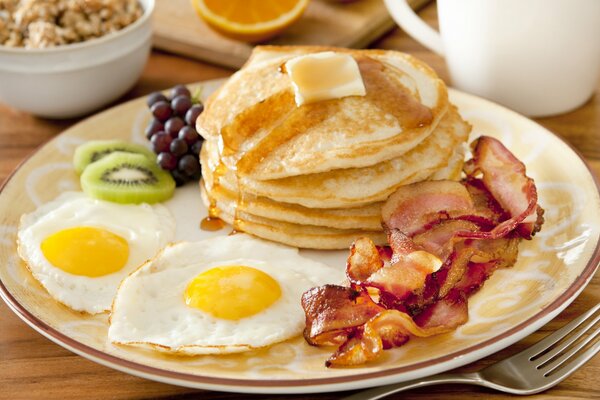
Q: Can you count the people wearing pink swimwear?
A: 0